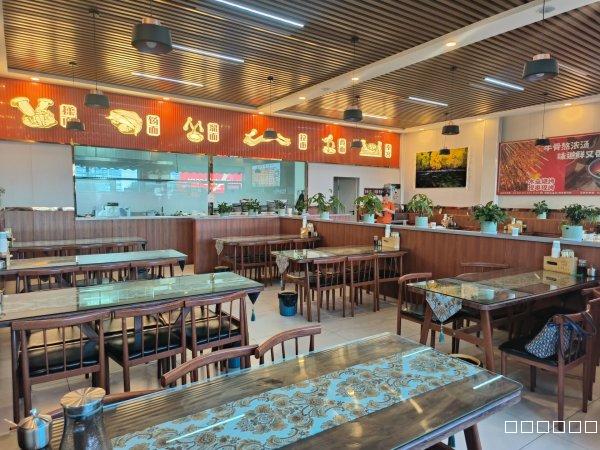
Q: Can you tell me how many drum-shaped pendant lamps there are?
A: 10